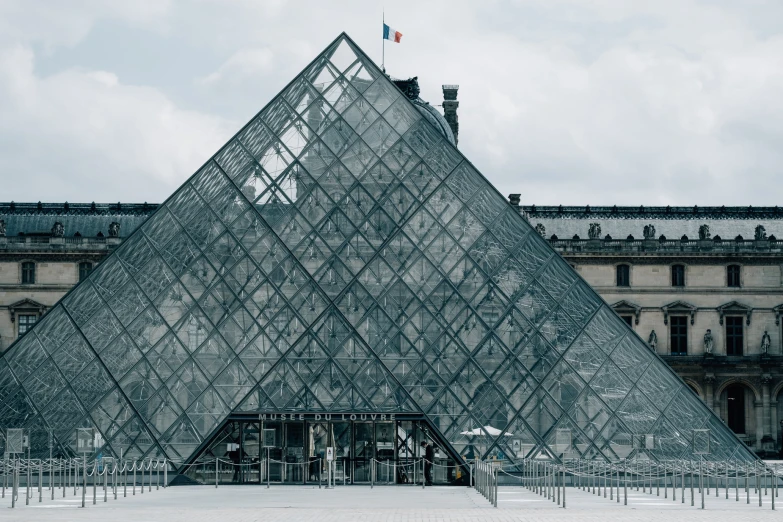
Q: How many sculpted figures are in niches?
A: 3